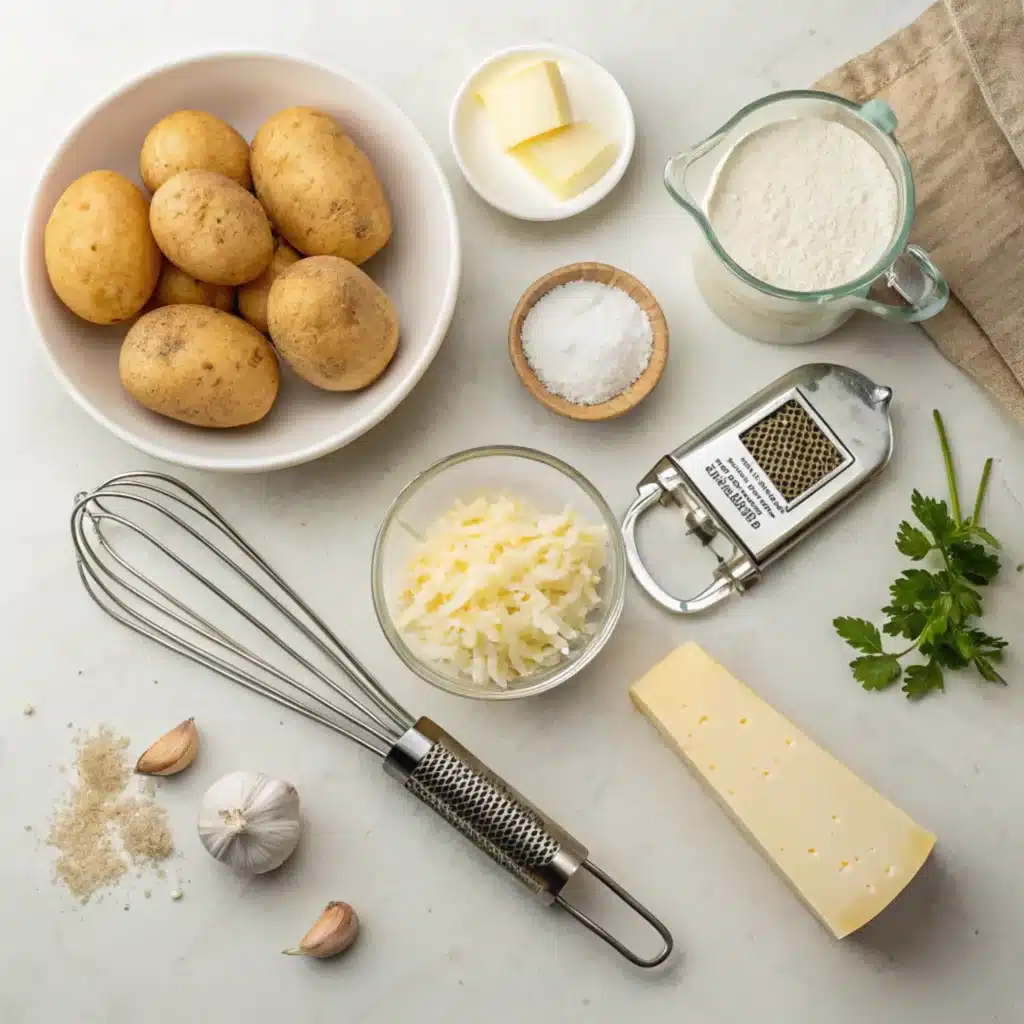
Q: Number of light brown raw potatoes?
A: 8